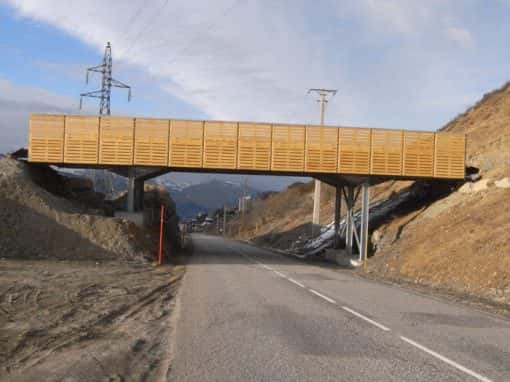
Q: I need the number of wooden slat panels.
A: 13